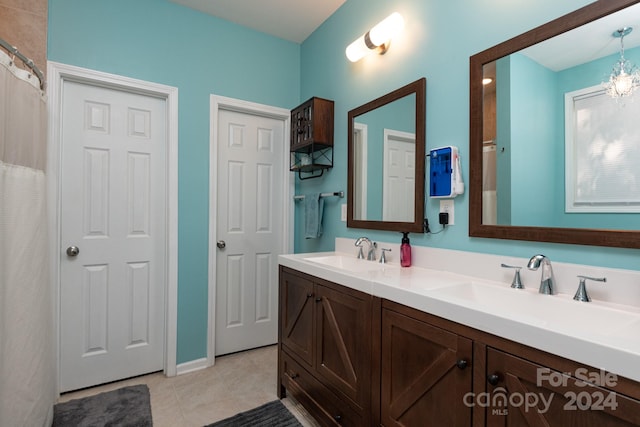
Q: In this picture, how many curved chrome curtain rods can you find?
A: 1